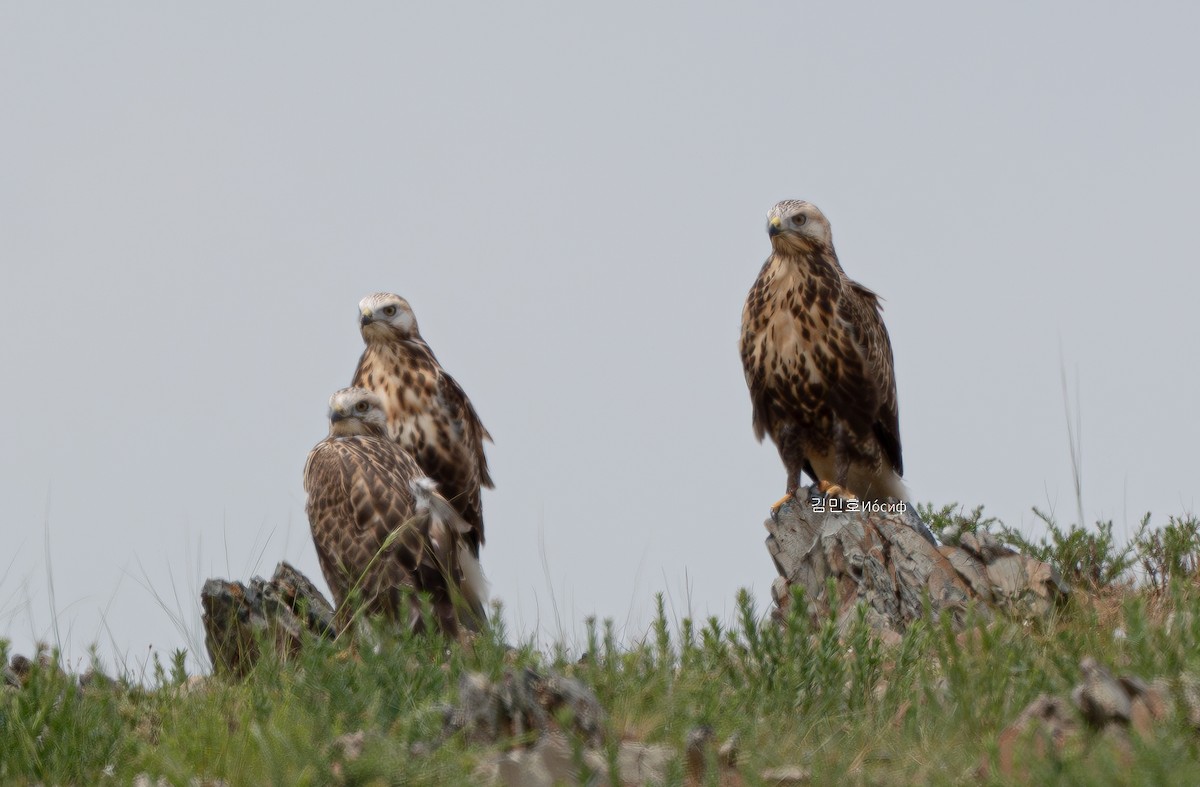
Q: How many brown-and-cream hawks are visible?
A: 3